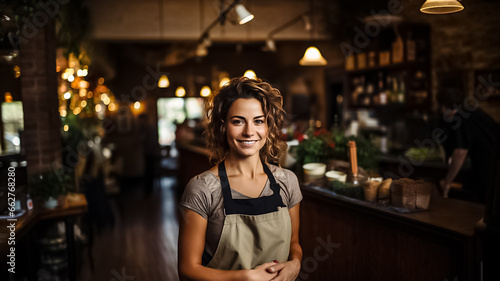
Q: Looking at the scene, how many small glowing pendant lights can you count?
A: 5